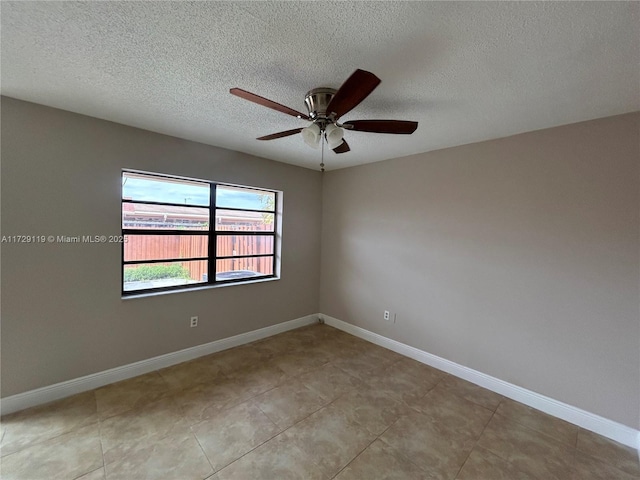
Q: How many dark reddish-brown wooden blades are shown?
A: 5